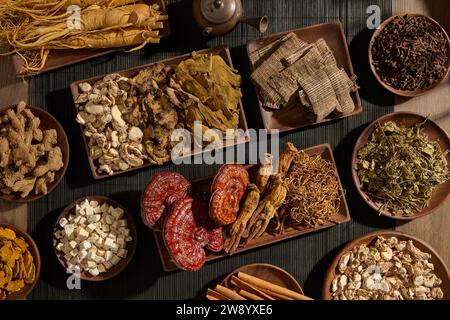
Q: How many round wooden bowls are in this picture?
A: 7